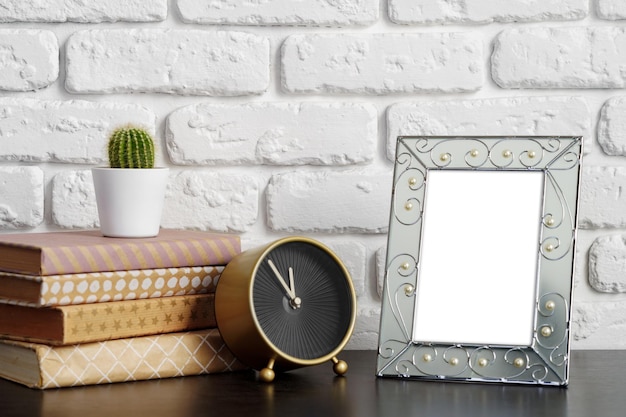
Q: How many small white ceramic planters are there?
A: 1